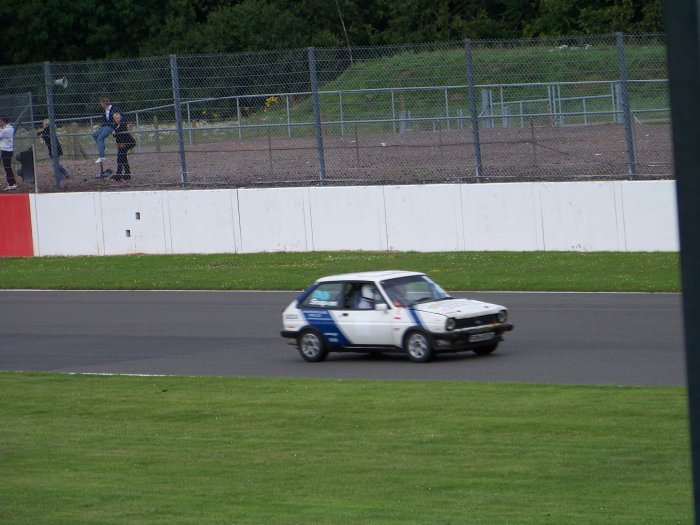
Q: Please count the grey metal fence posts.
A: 5